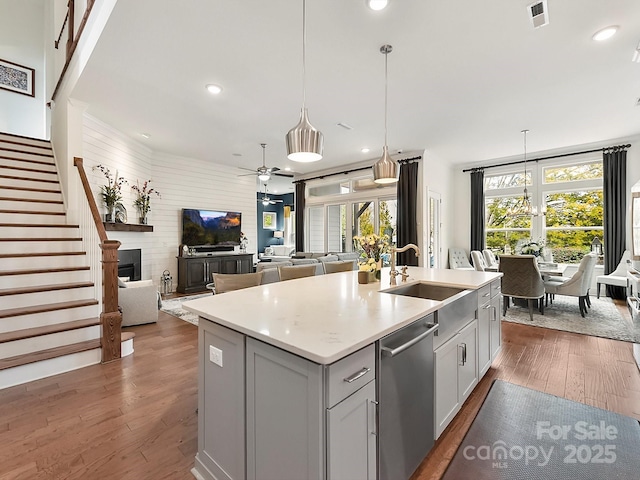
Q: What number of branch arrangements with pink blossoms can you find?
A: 2